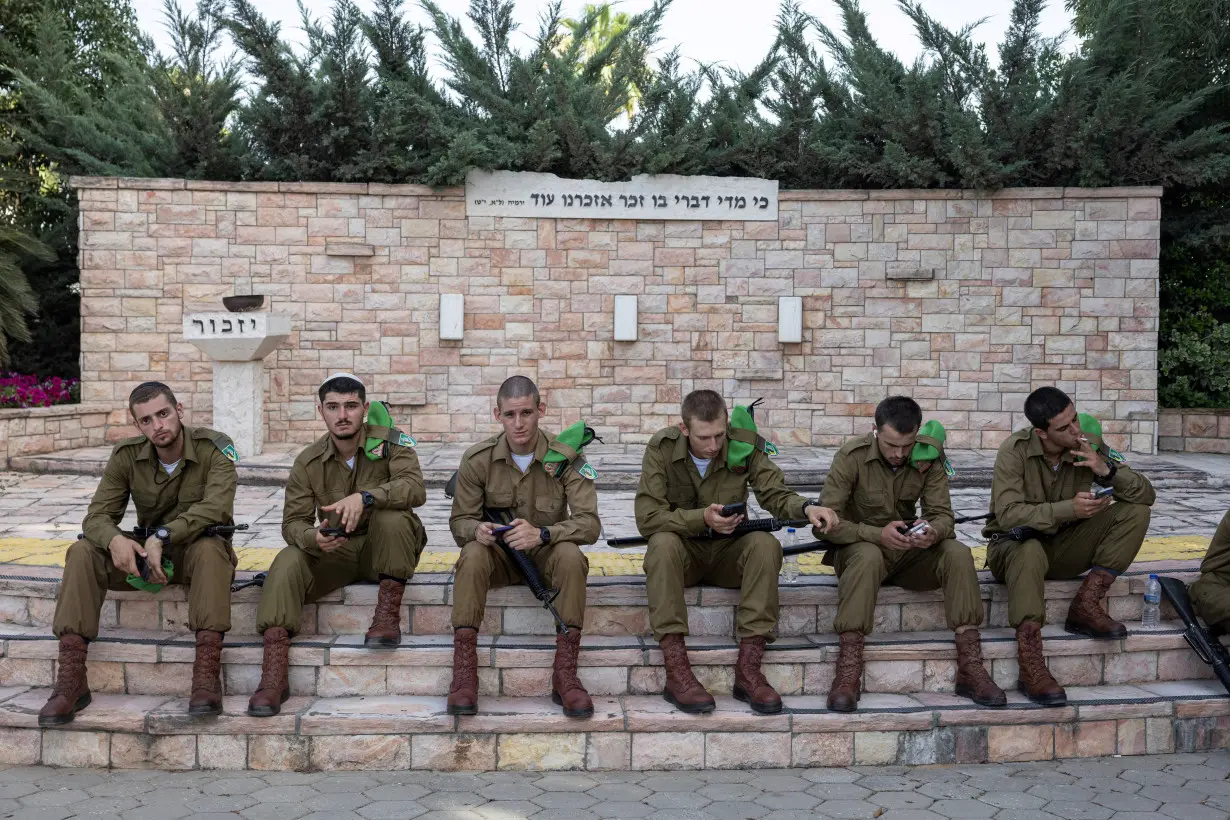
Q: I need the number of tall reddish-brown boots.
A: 12